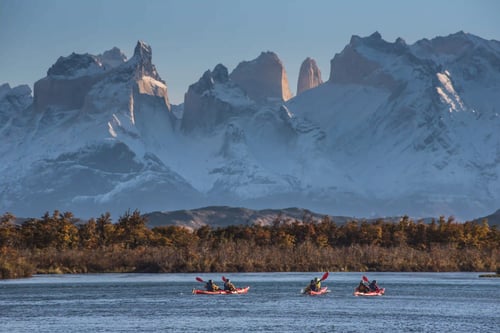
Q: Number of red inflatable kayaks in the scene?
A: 3